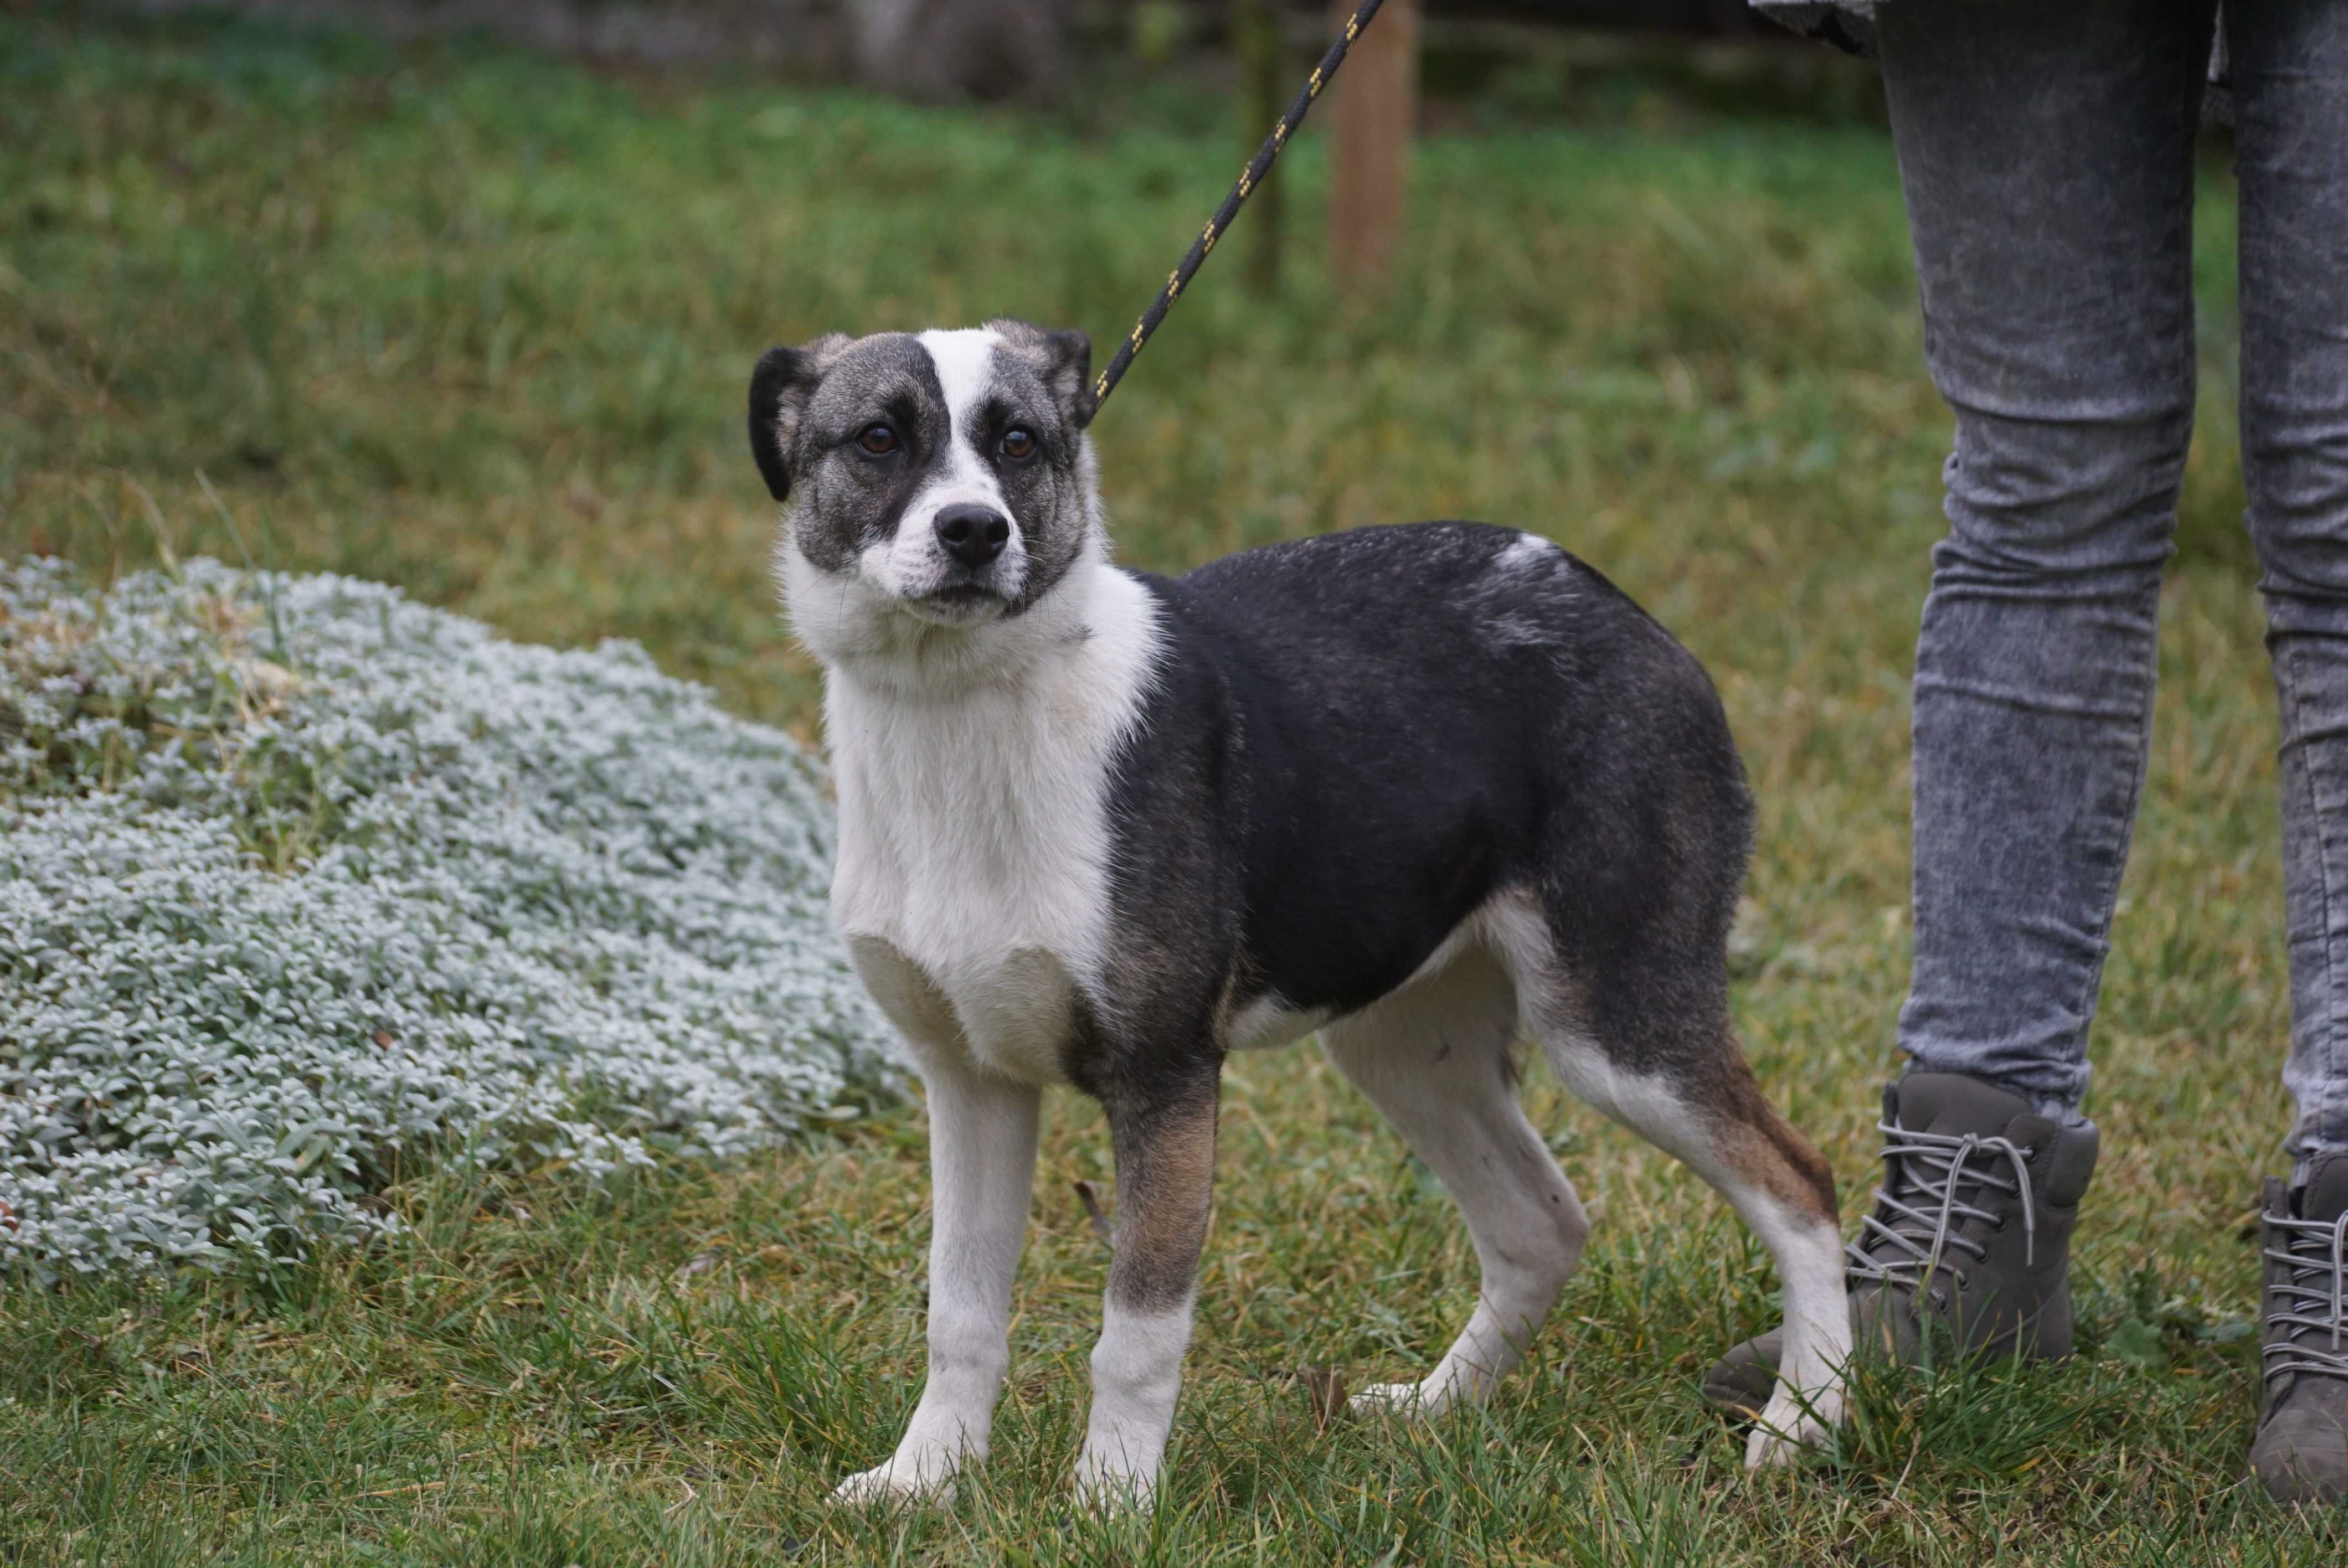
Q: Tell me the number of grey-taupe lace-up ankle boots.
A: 2